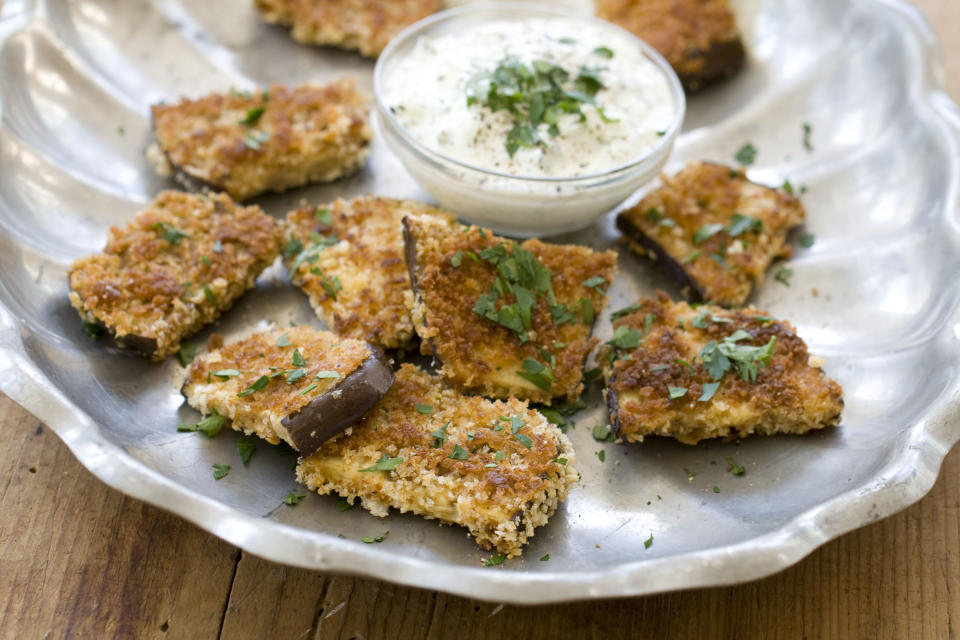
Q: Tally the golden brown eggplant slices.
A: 10